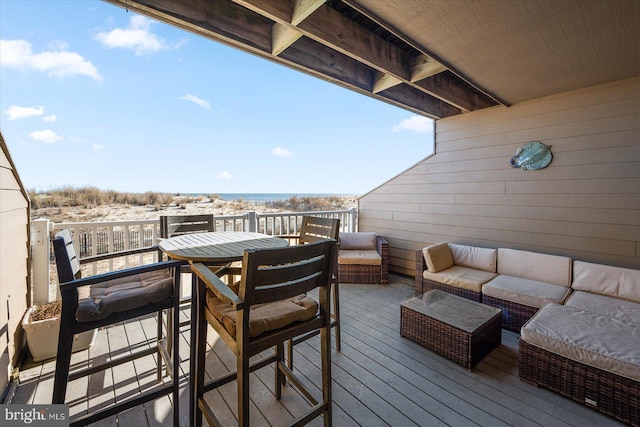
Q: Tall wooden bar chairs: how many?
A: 4